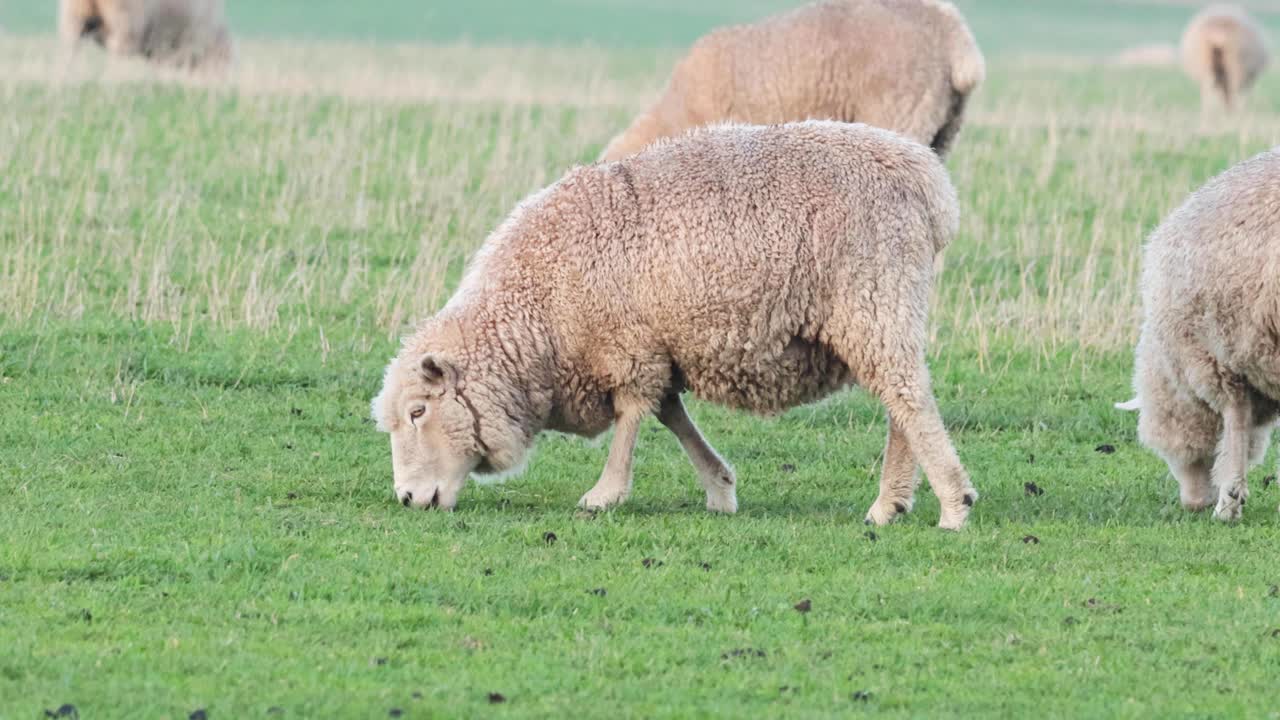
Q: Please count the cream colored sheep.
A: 5